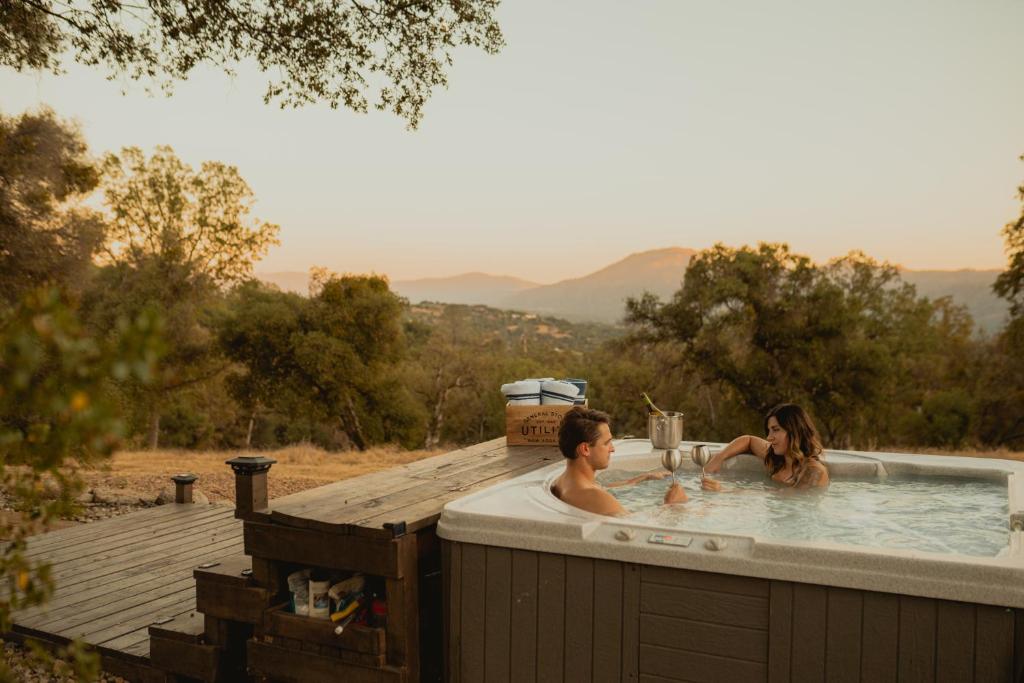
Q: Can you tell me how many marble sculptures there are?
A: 0